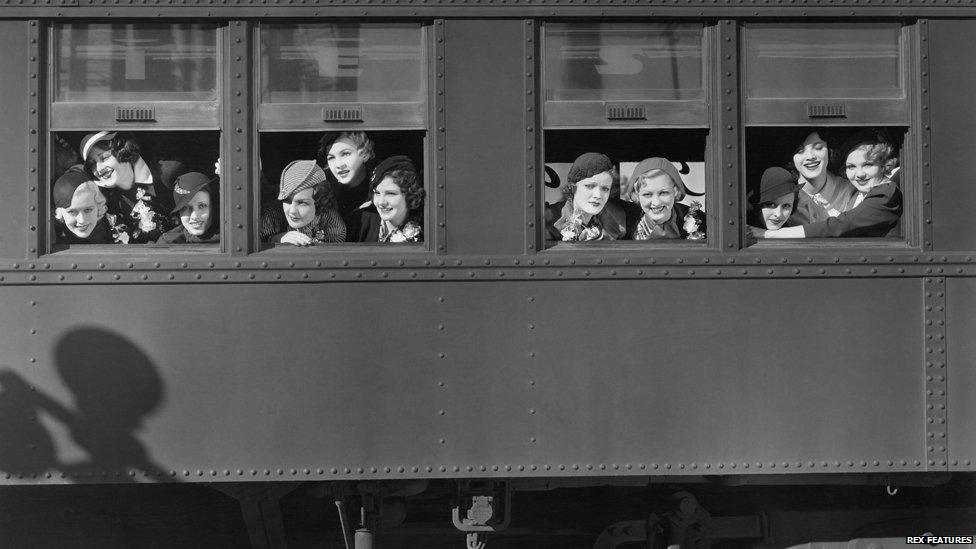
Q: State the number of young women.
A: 11